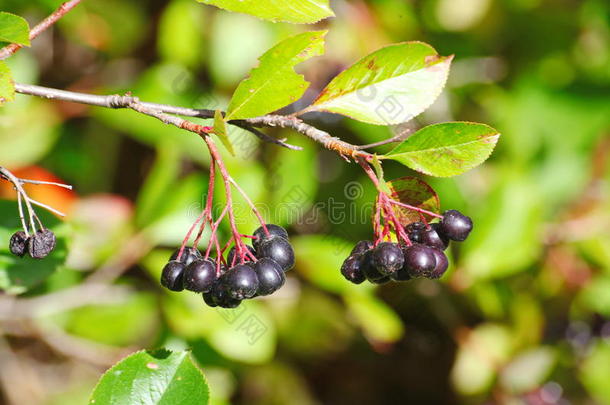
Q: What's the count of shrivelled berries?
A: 2